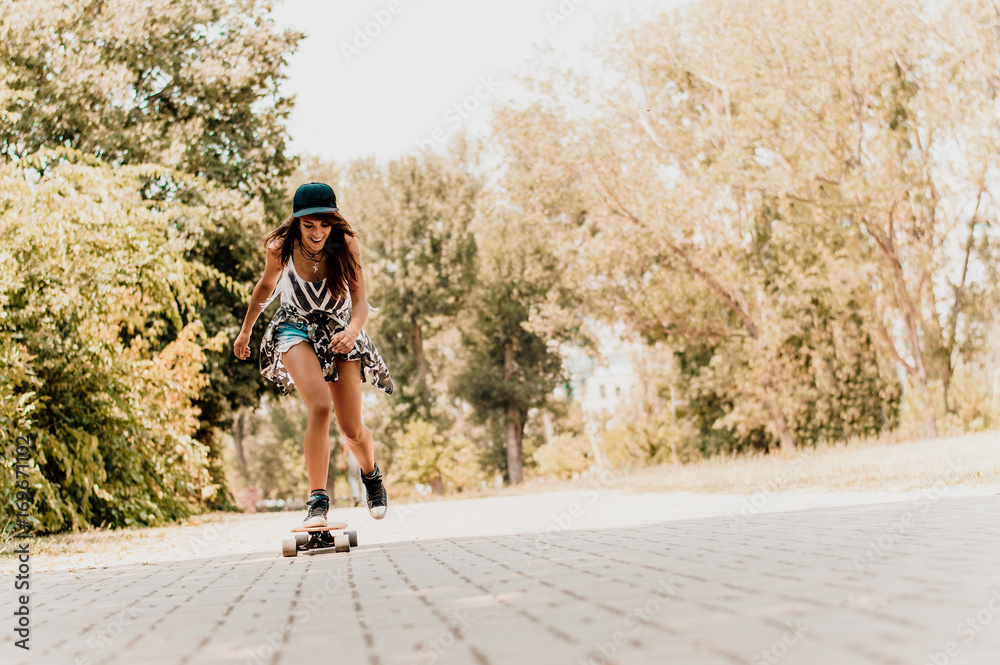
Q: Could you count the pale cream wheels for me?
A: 2